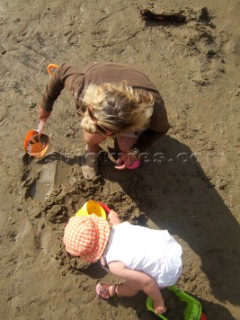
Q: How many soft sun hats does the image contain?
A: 1